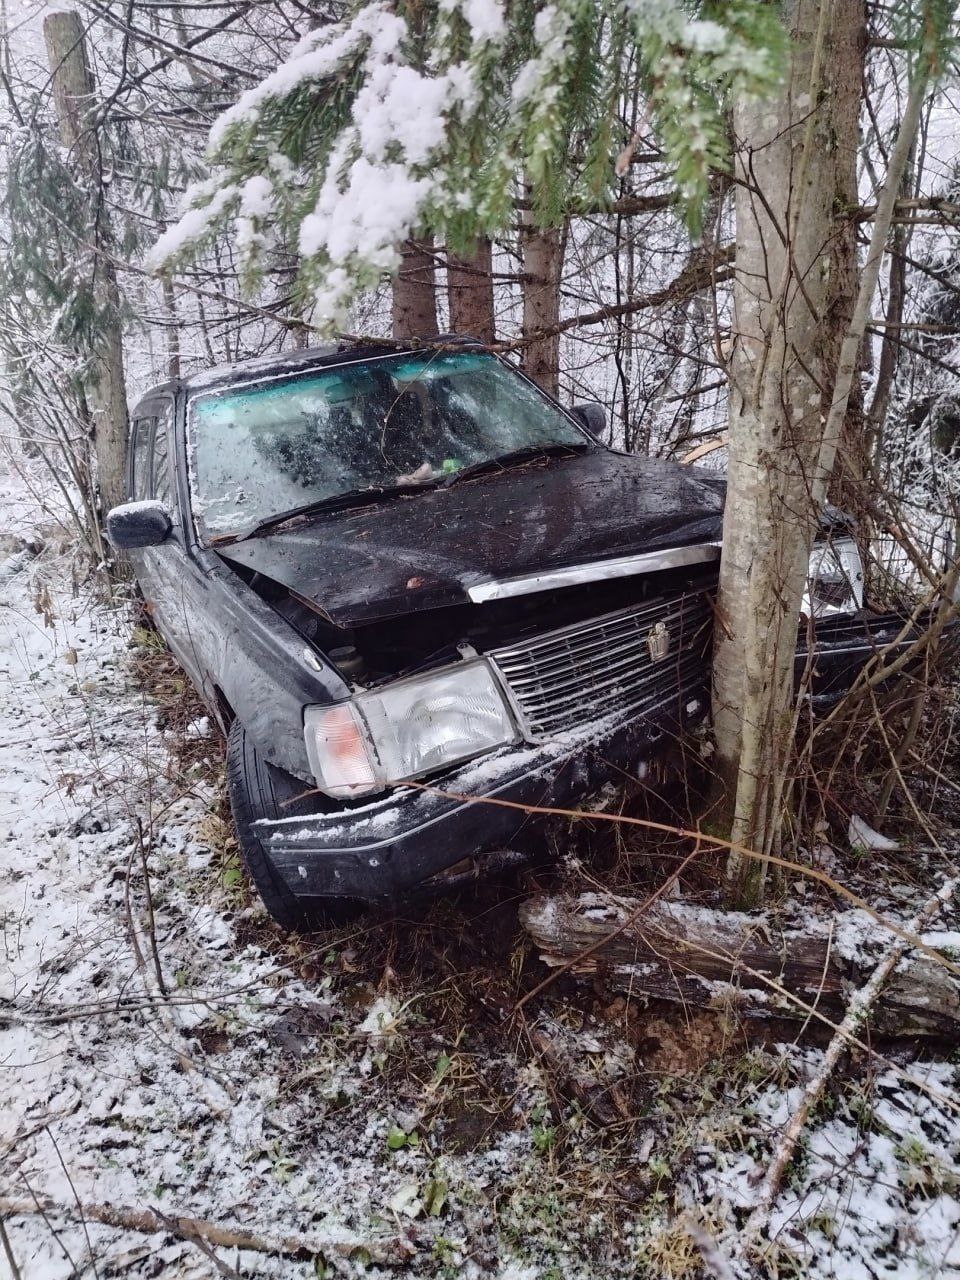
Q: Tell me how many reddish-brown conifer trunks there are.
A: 3